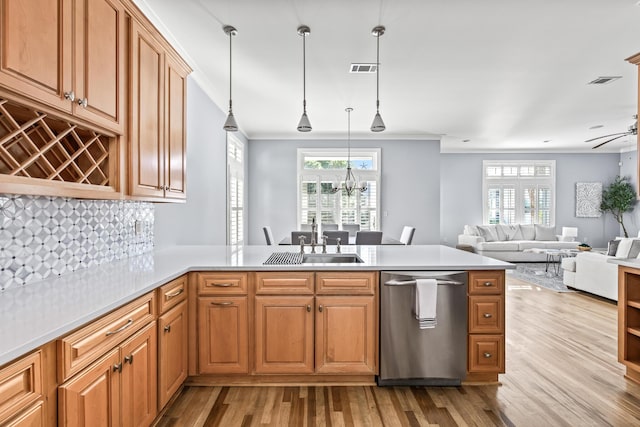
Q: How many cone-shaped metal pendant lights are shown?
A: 3